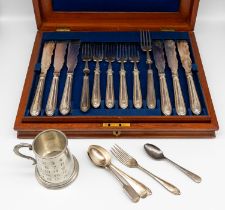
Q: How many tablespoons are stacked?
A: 3